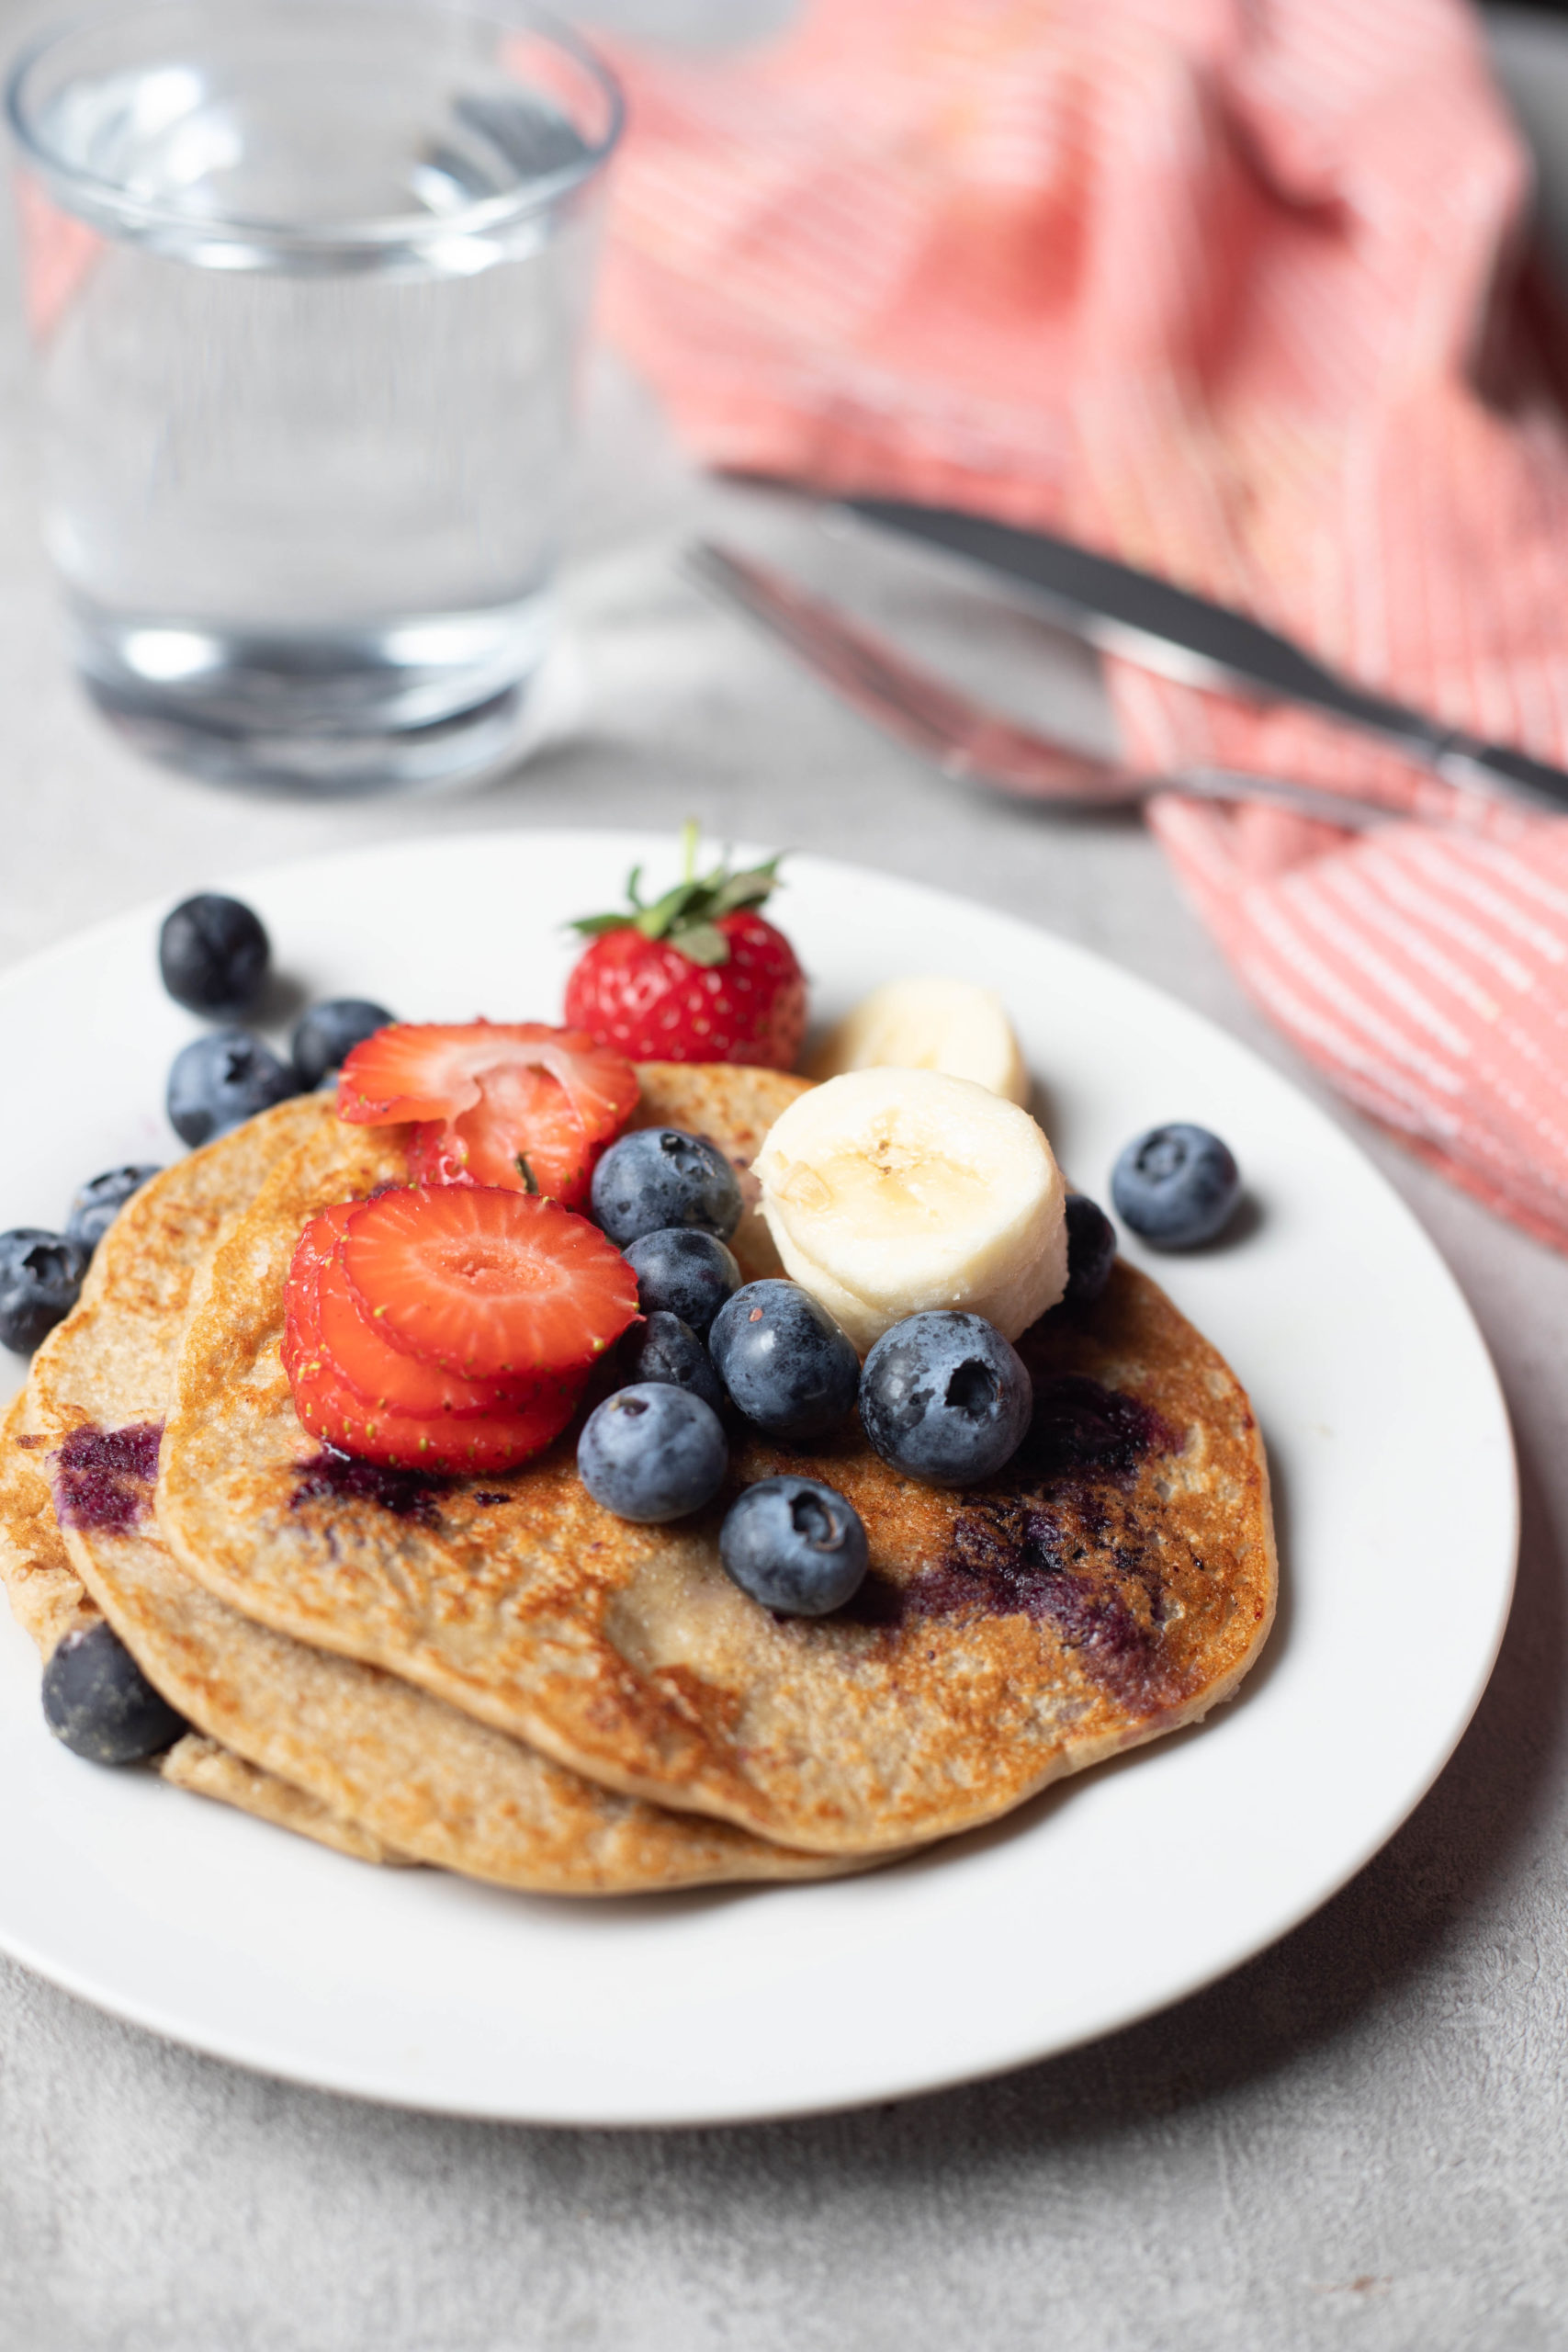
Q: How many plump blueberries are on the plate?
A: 15